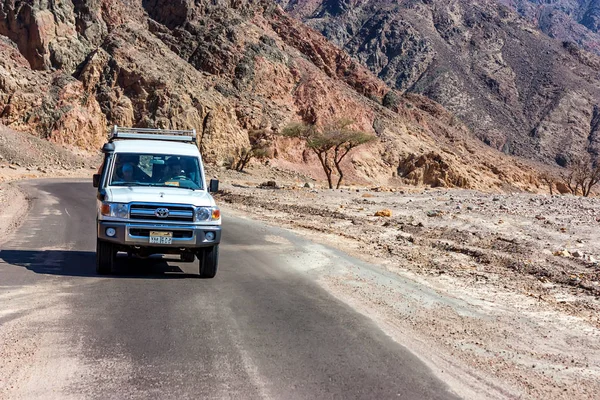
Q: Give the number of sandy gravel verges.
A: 2